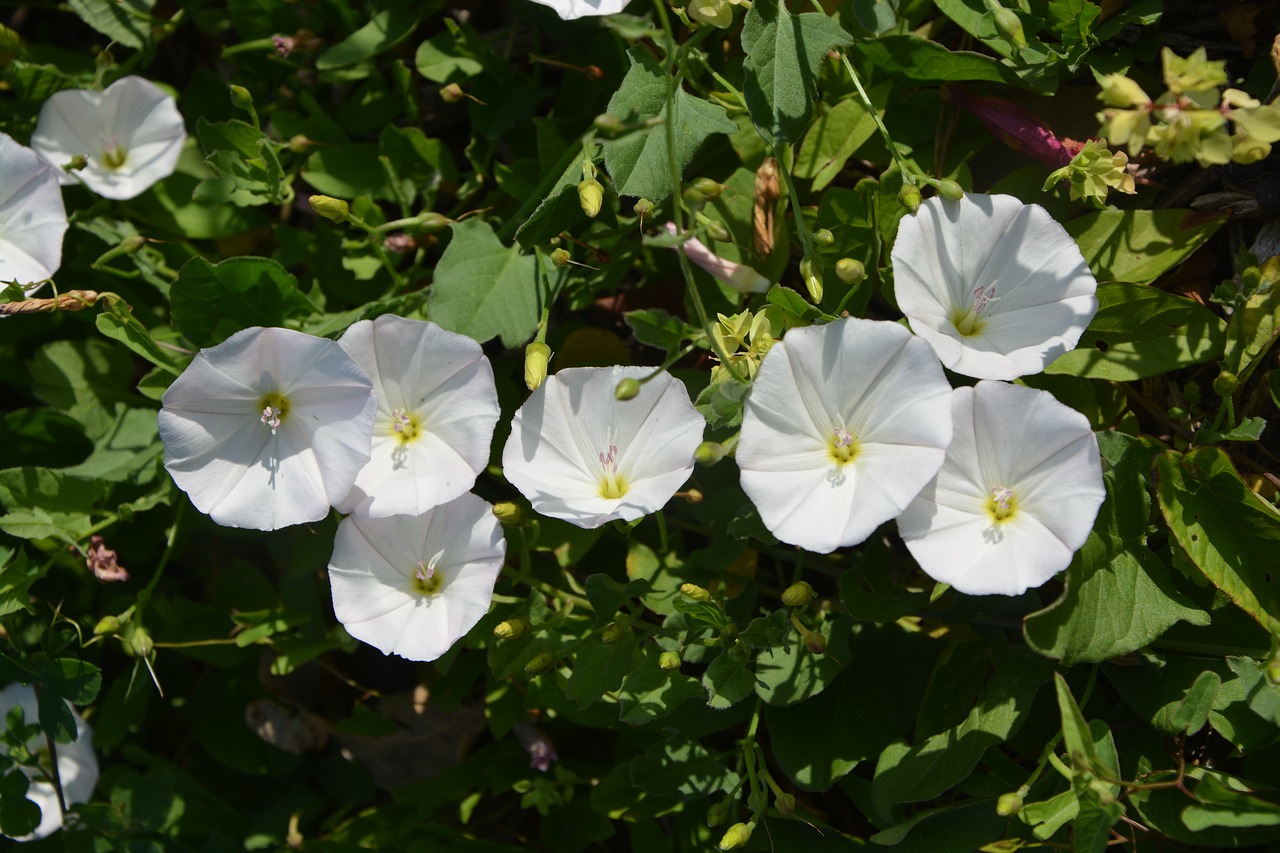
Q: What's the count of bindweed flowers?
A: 11